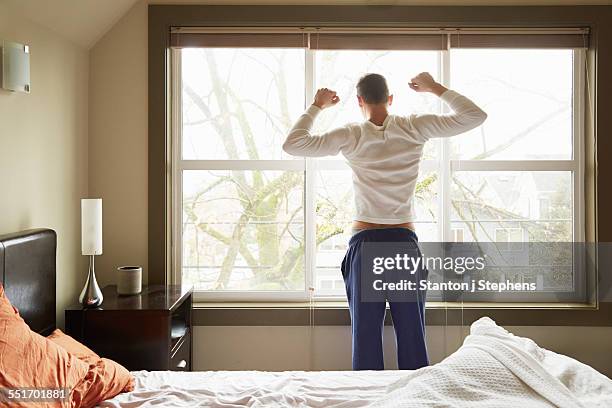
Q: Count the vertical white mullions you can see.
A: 2